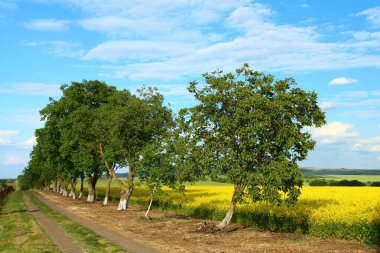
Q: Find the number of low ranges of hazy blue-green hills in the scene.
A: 1